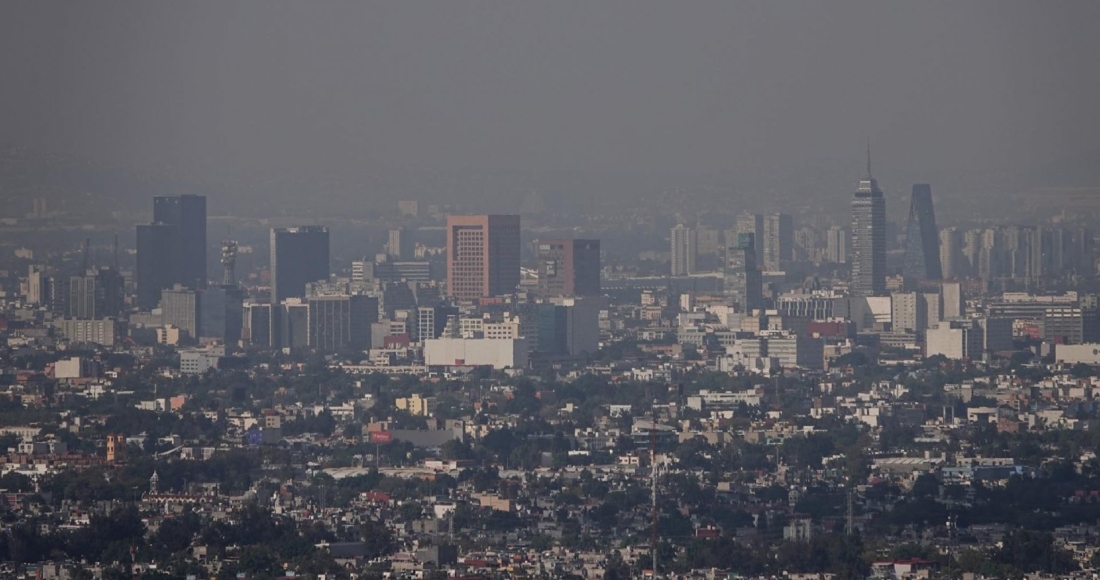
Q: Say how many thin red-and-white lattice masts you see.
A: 1